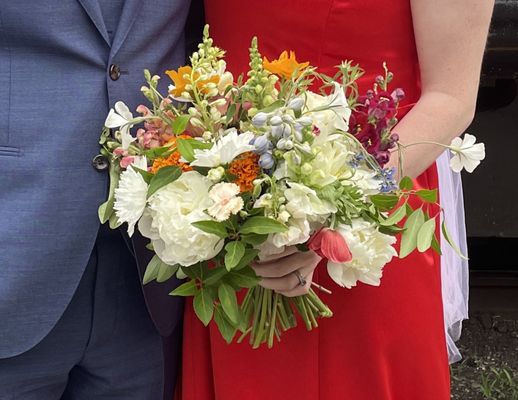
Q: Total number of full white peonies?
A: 2